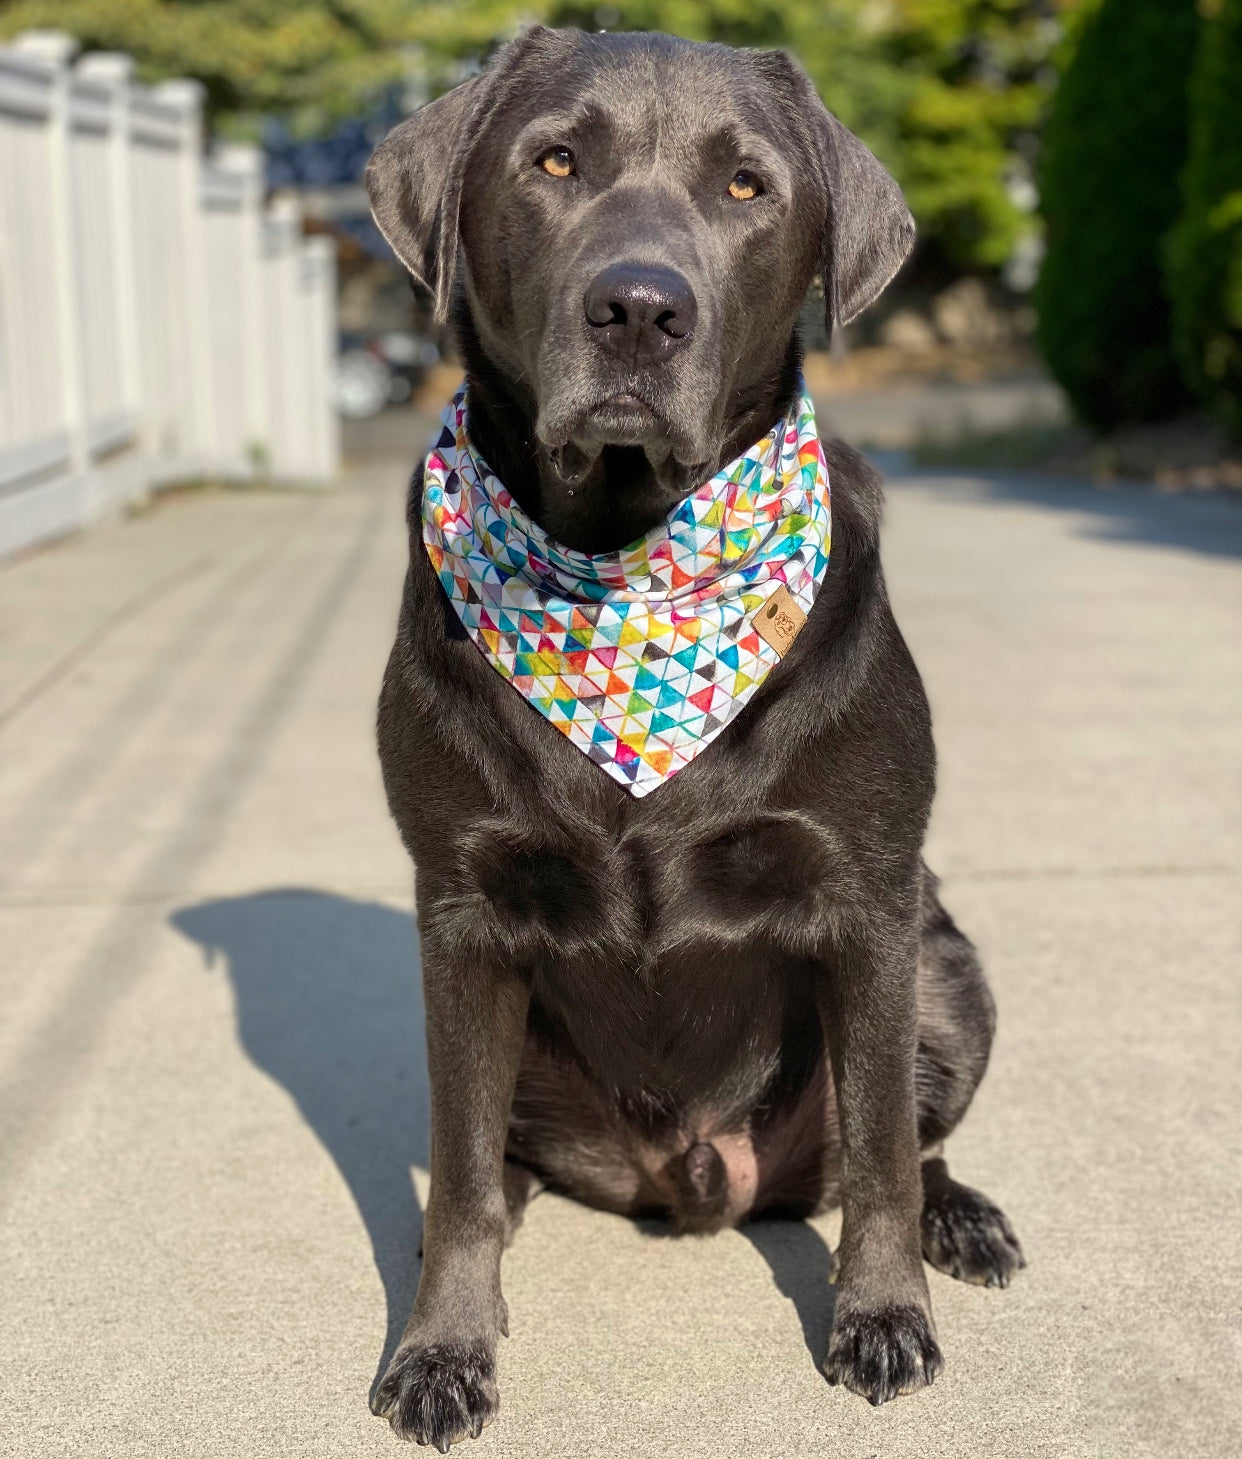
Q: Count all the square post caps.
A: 6